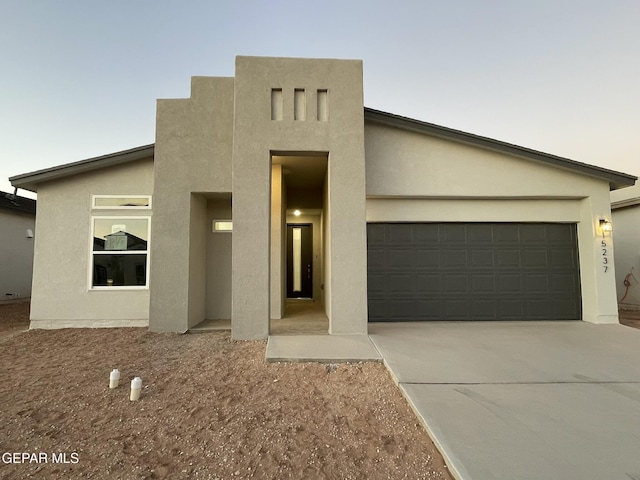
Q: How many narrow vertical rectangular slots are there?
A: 3